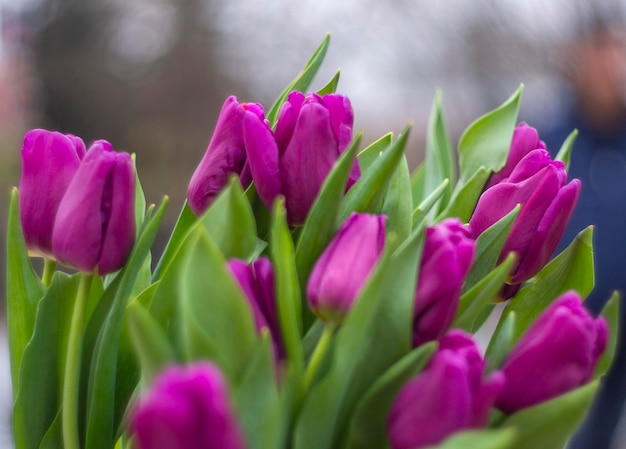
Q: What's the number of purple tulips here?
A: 12